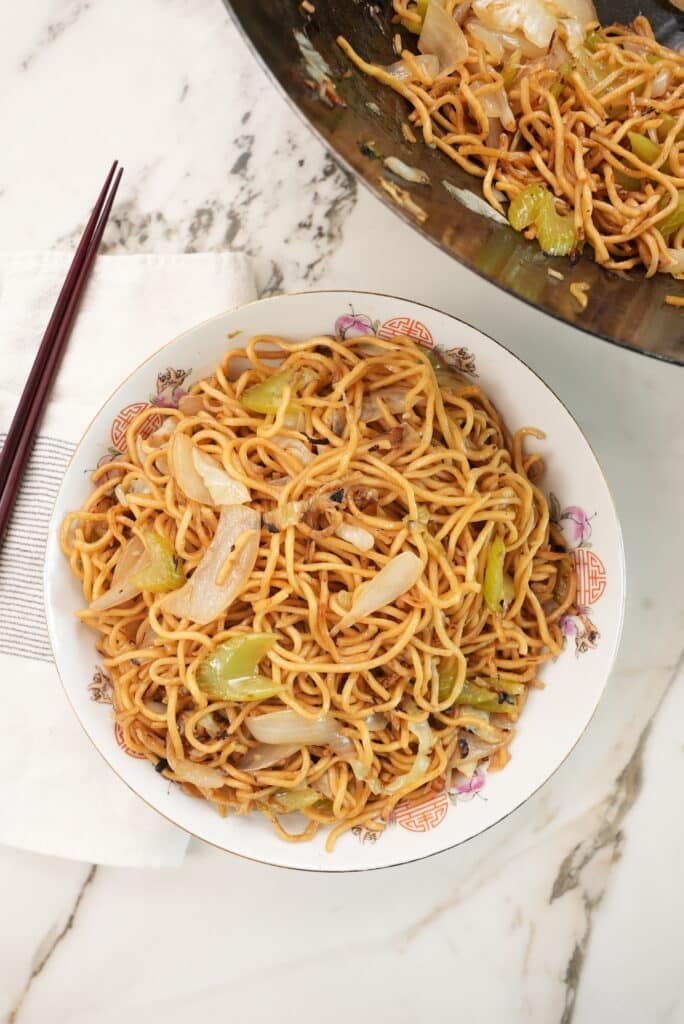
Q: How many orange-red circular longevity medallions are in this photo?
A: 5